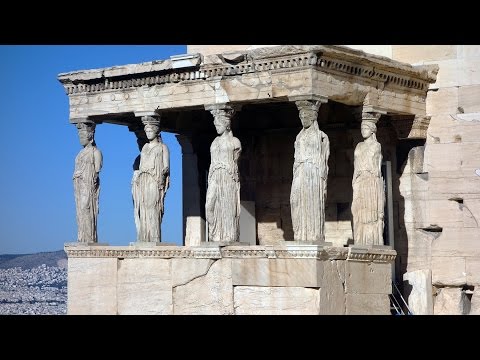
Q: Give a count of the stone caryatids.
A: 5